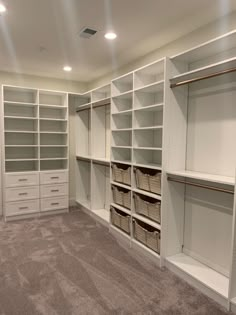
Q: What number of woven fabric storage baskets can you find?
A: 6